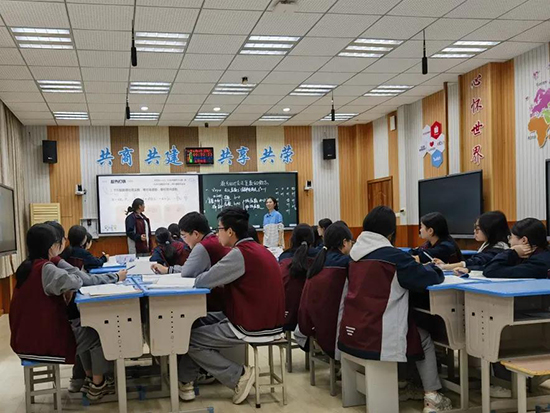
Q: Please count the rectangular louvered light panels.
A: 15